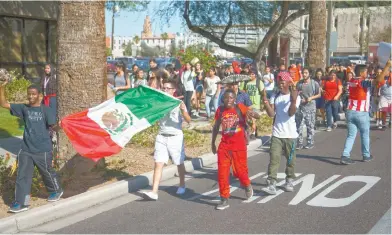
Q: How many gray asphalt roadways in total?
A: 1